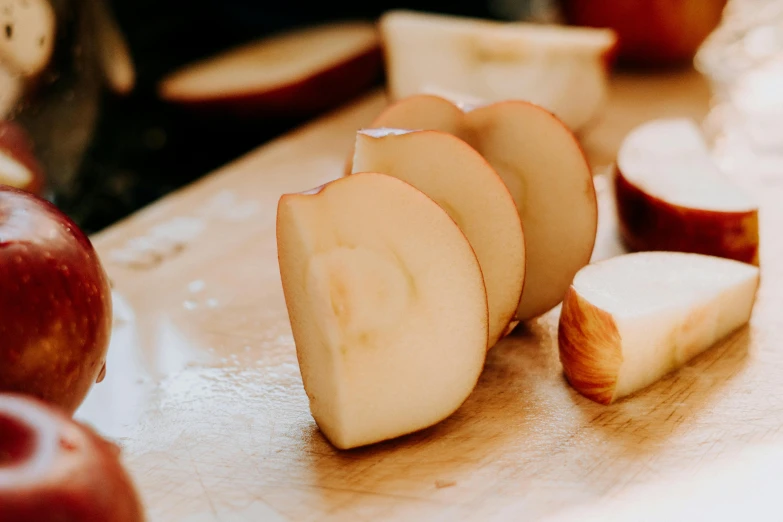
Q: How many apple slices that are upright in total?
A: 3